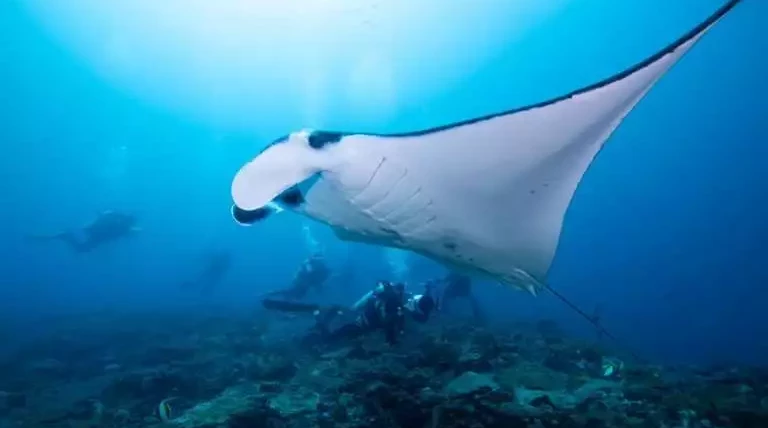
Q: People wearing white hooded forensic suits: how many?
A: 0